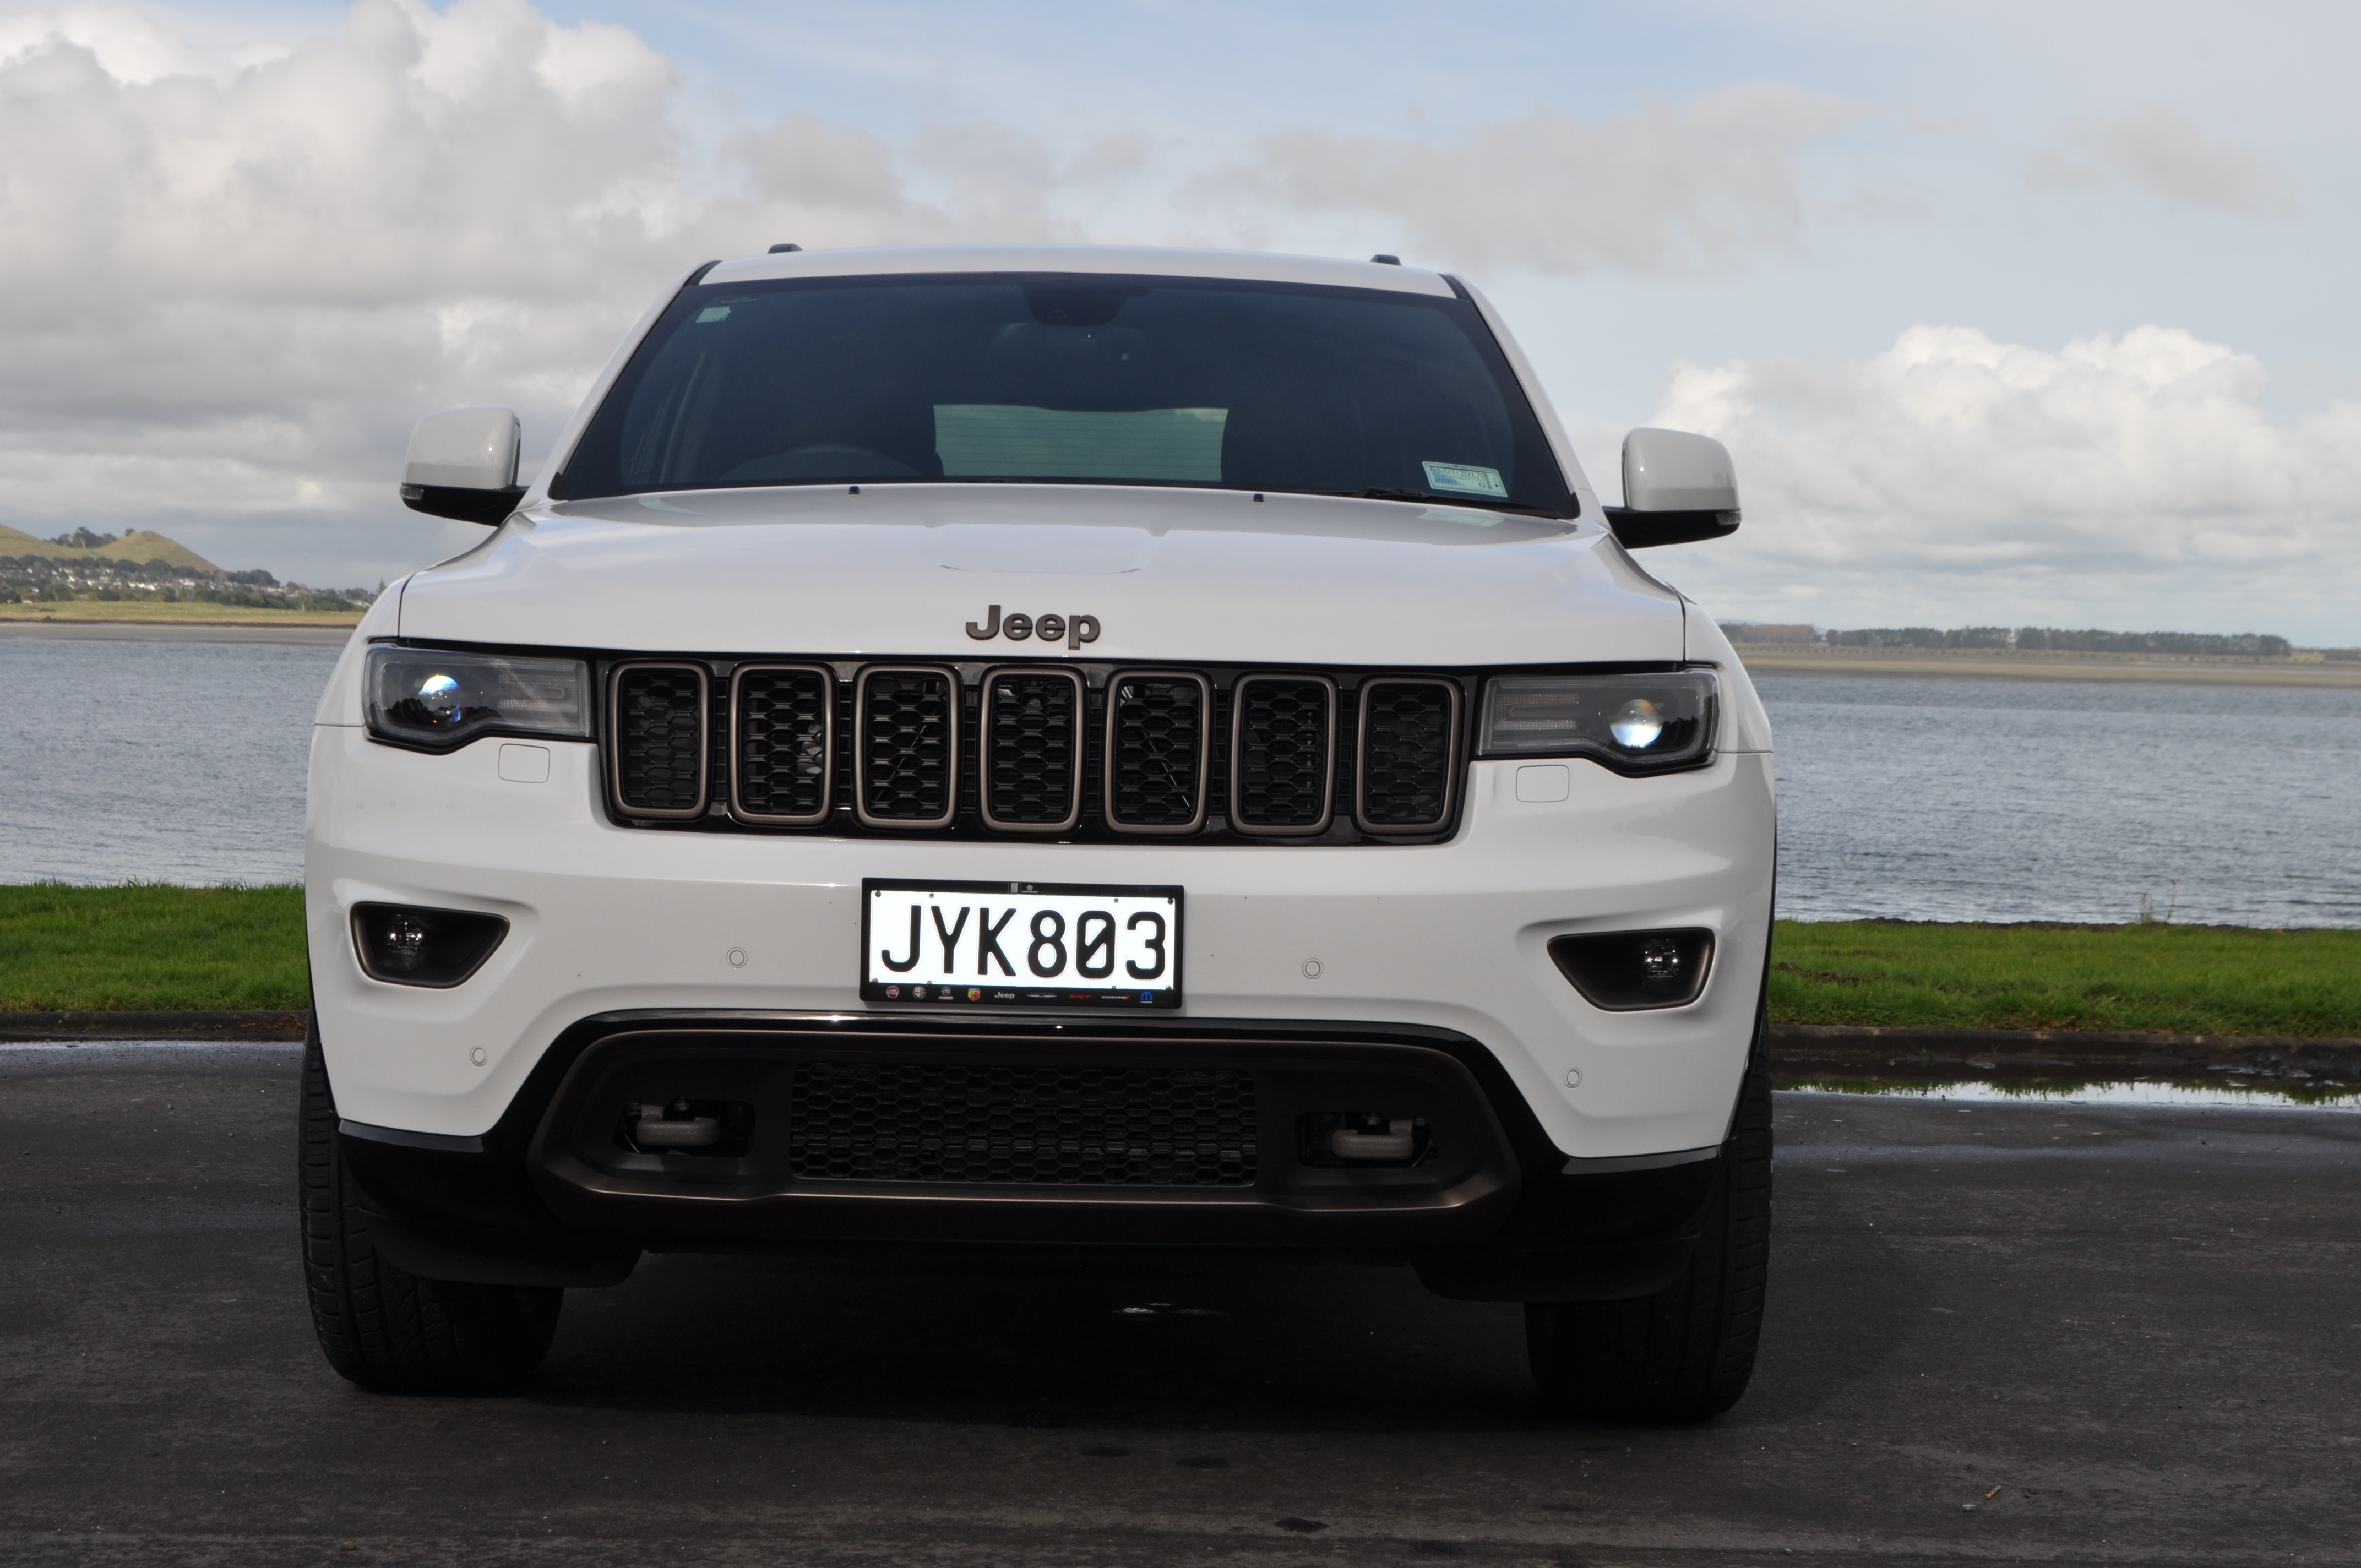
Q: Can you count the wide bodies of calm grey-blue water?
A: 1